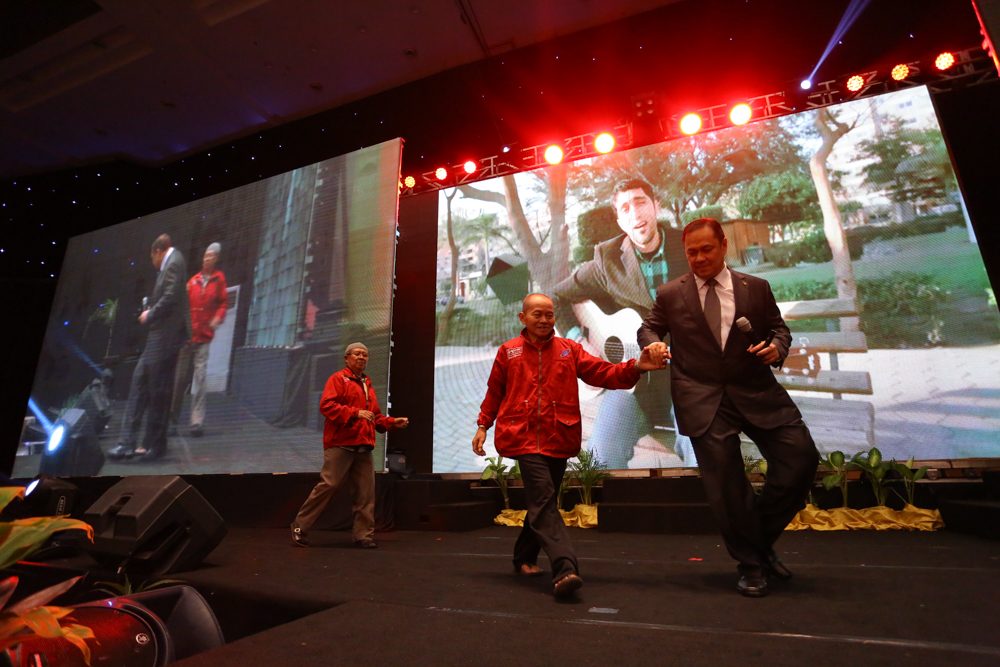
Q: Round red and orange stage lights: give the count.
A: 10